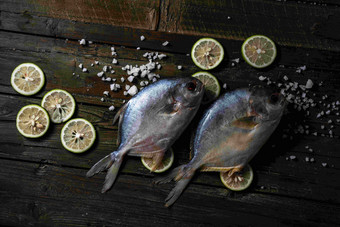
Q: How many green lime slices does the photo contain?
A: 9